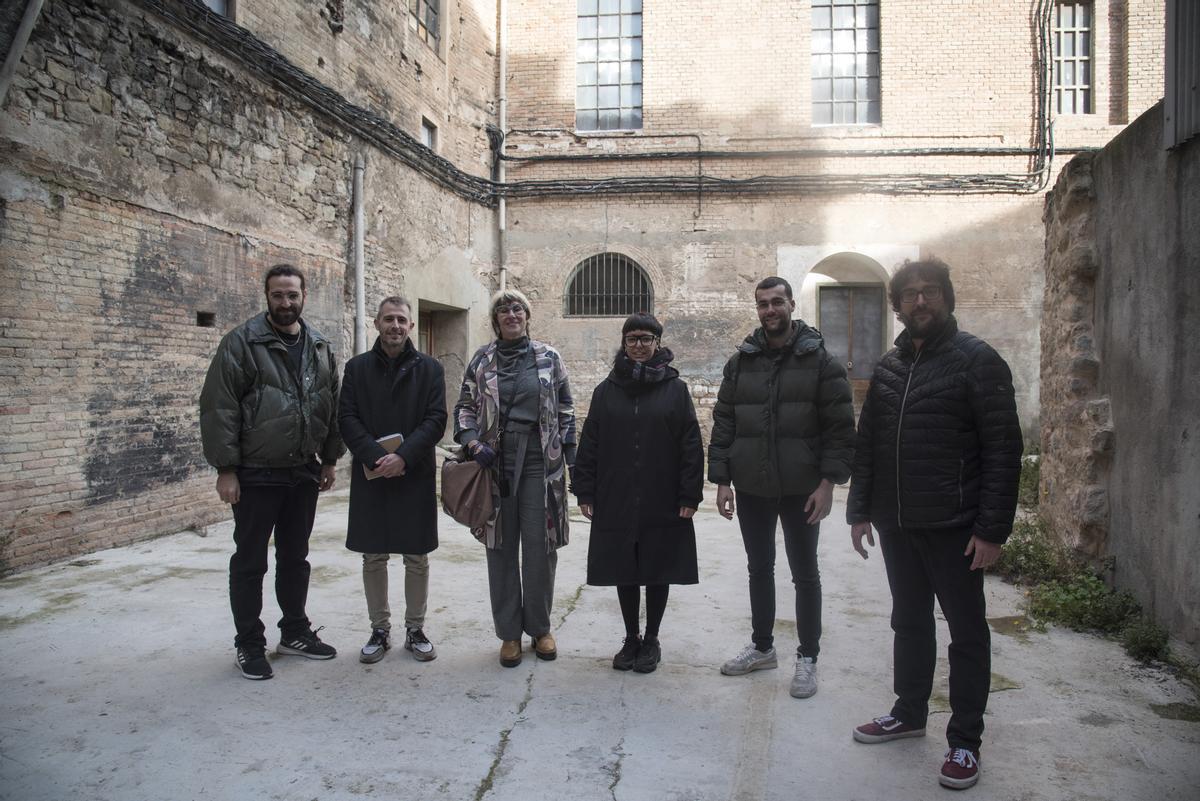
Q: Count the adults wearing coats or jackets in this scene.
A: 6